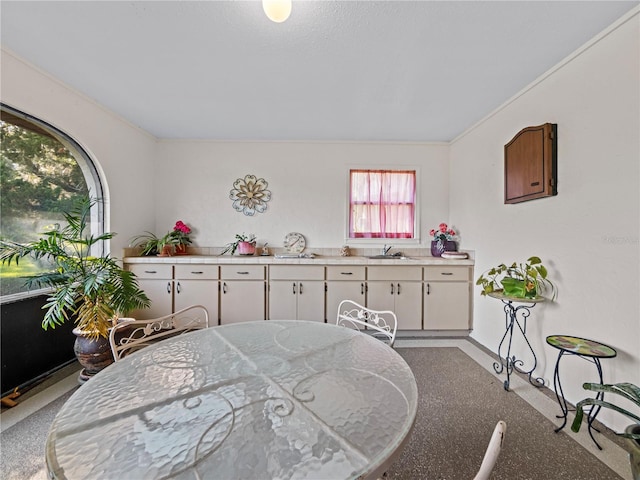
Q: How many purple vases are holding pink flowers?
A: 1